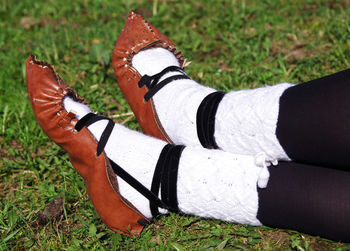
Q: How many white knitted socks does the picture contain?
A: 2